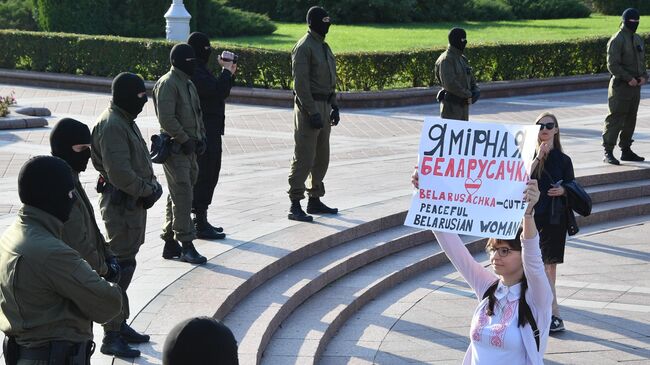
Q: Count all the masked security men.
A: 9